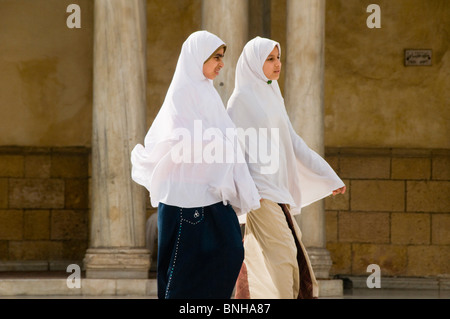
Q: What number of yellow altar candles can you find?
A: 0